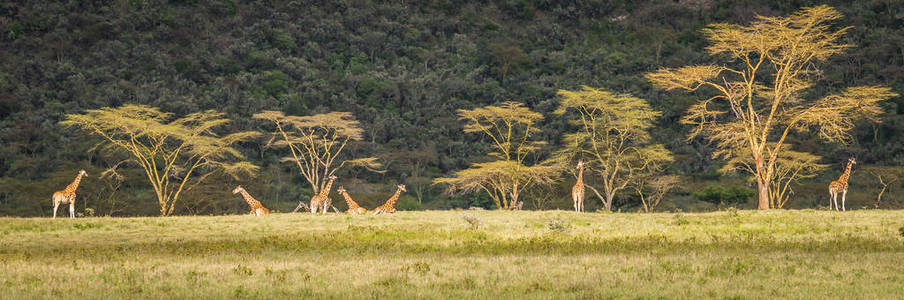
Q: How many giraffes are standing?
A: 4